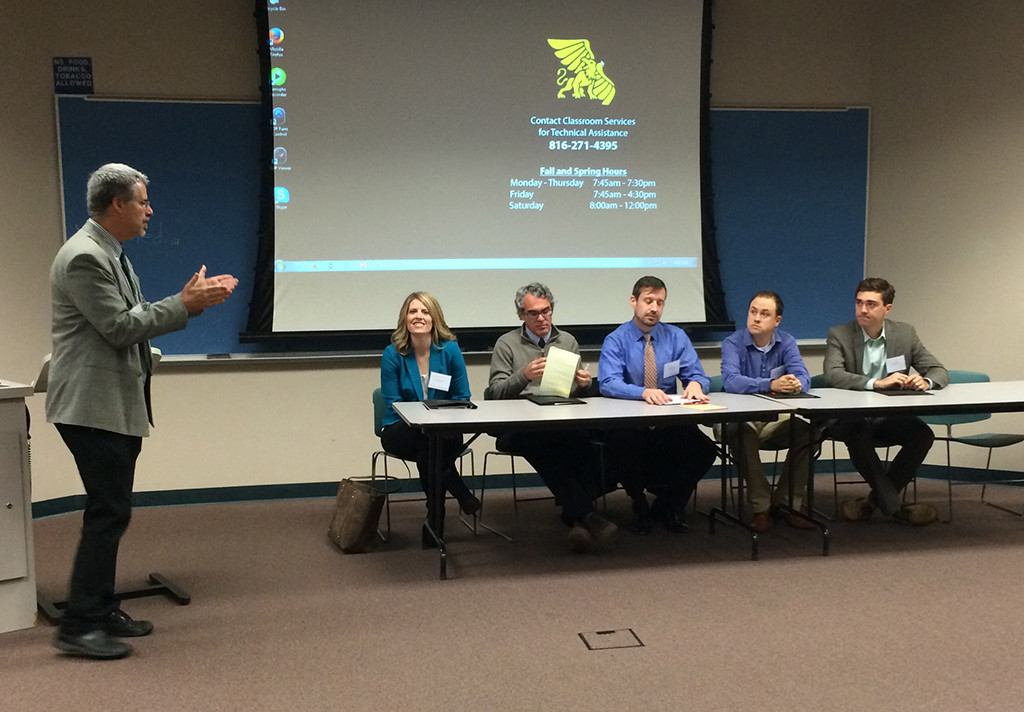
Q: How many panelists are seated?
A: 5